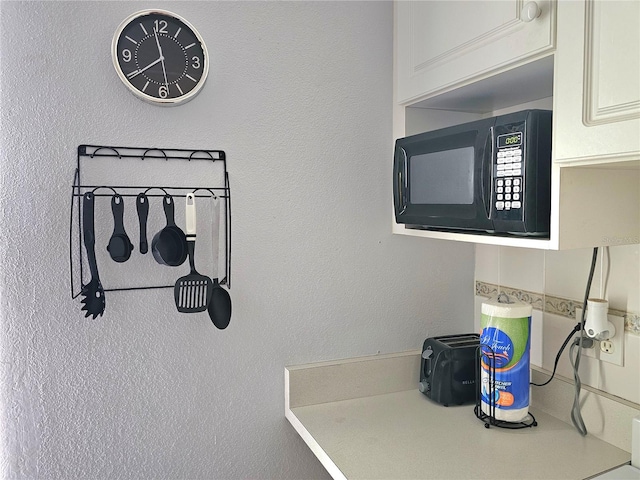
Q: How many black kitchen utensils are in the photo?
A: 6